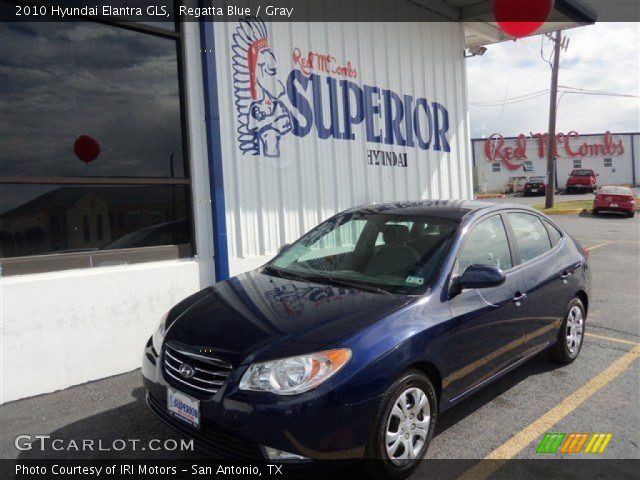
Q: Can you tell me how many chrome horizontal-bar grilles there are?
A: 1